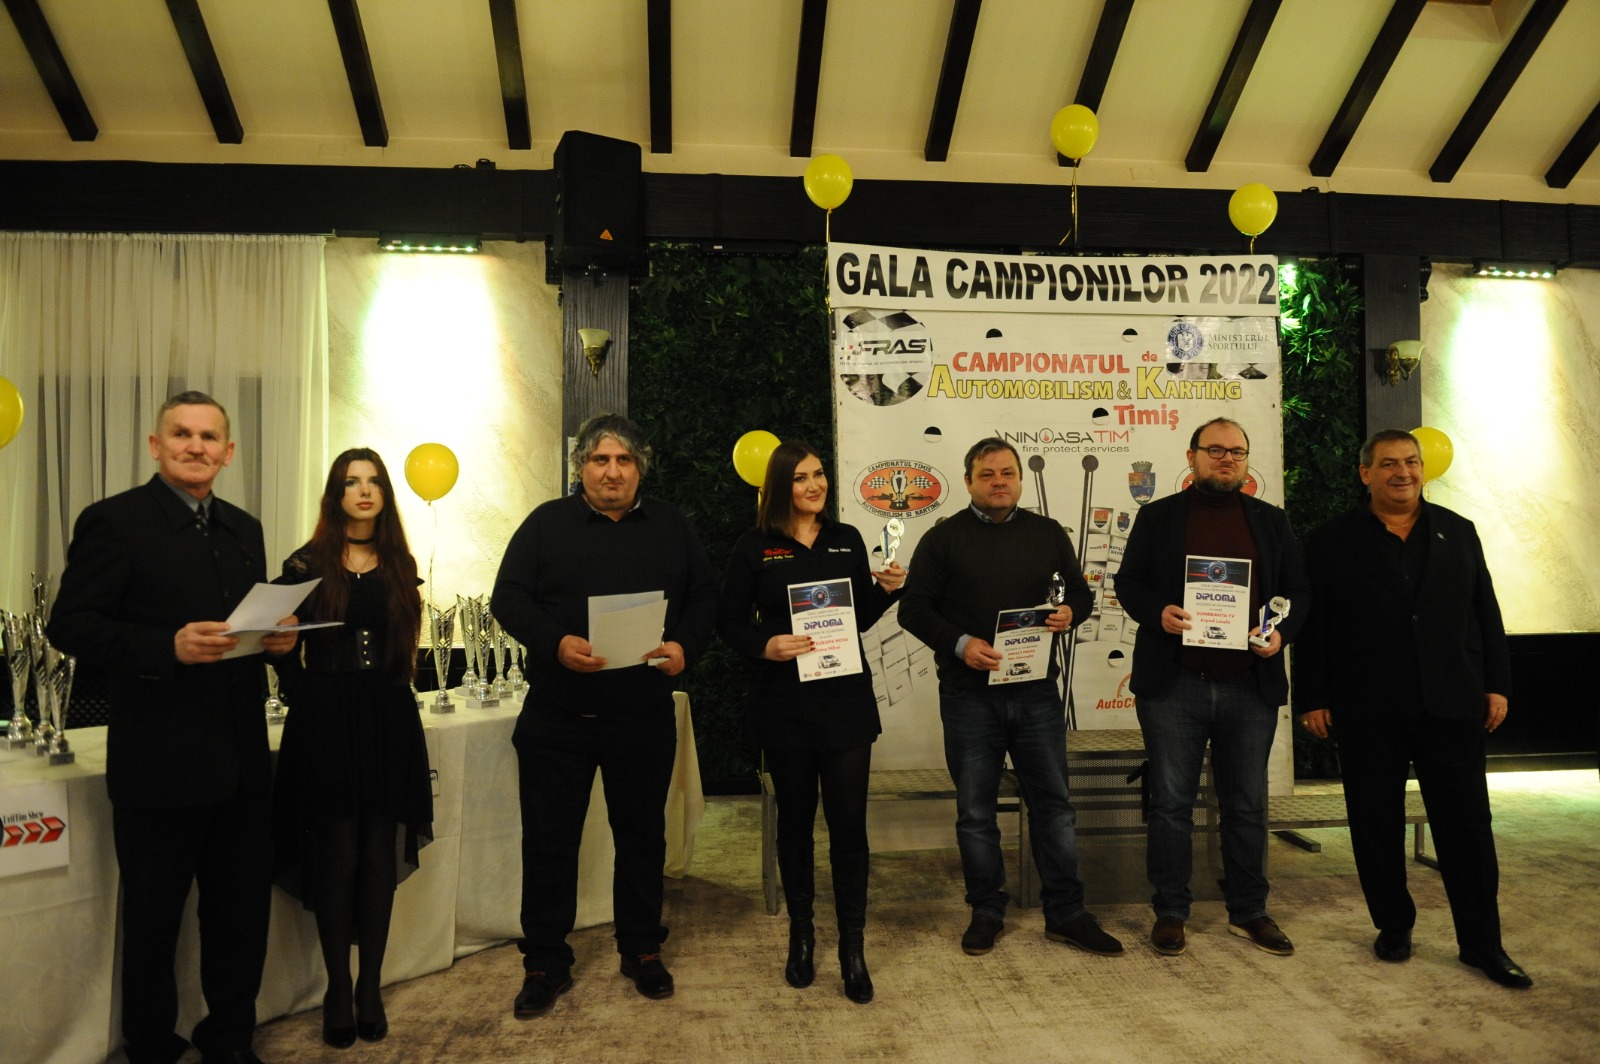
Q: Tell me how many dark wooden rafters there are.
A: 12